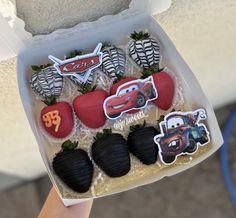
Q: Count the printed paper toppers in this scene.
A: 3